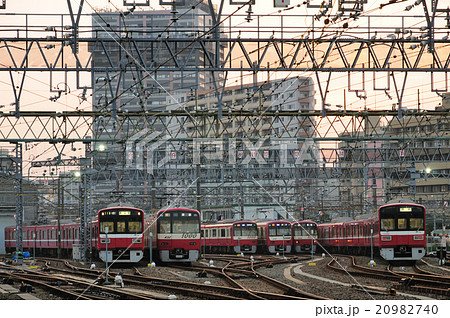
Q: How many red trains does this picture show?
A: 6